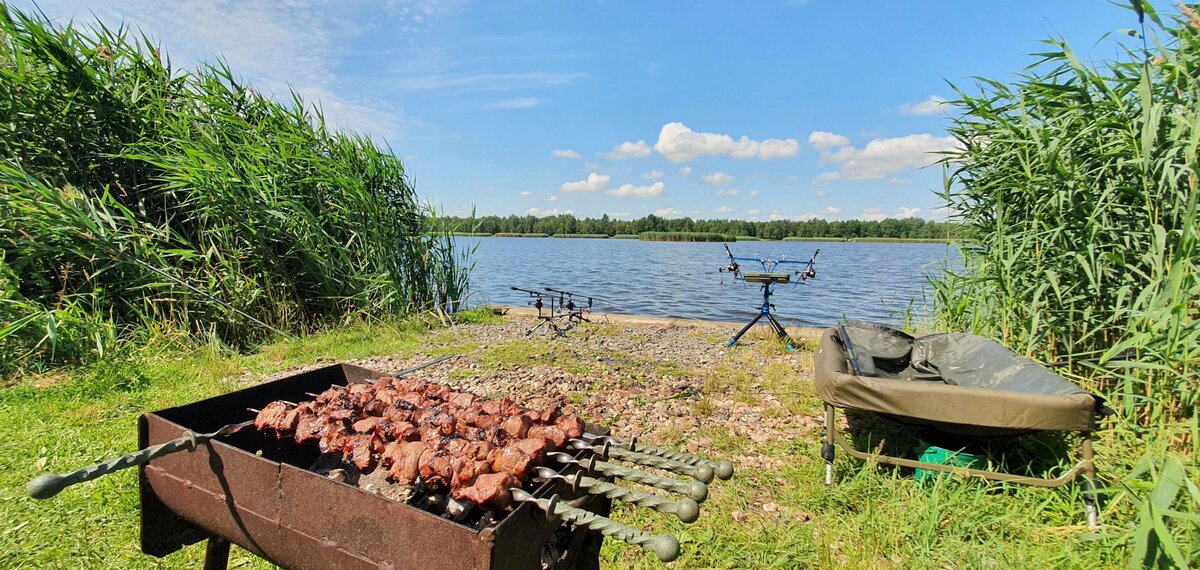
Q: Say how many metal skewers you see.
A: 6